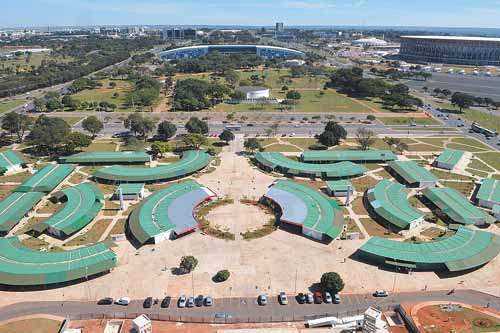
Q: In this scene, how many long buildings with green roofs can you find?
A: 14